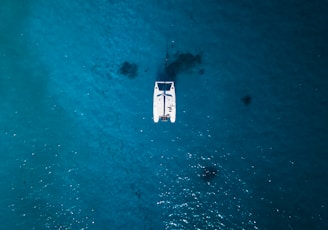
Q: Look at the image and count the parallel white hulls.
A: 2